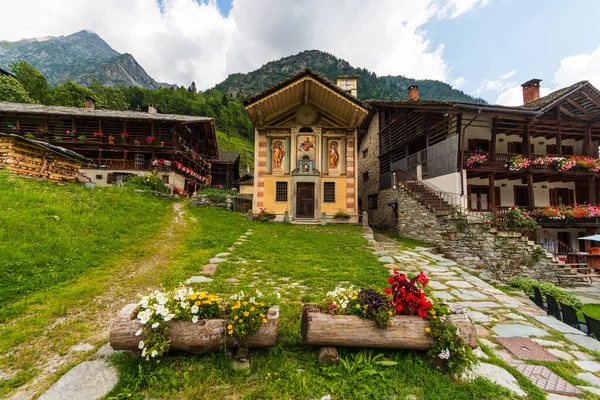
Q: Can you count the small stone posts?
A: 4